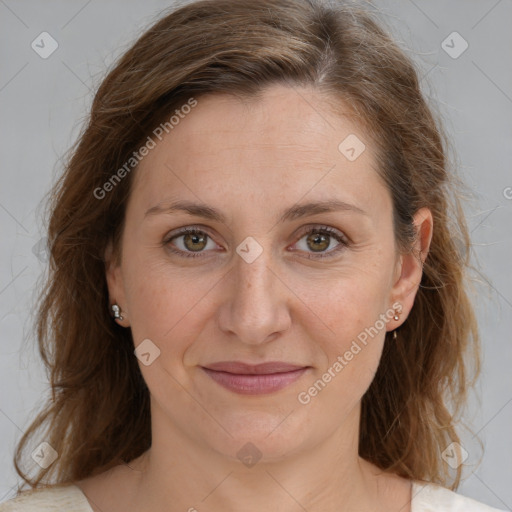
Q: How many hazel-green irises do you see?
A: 2